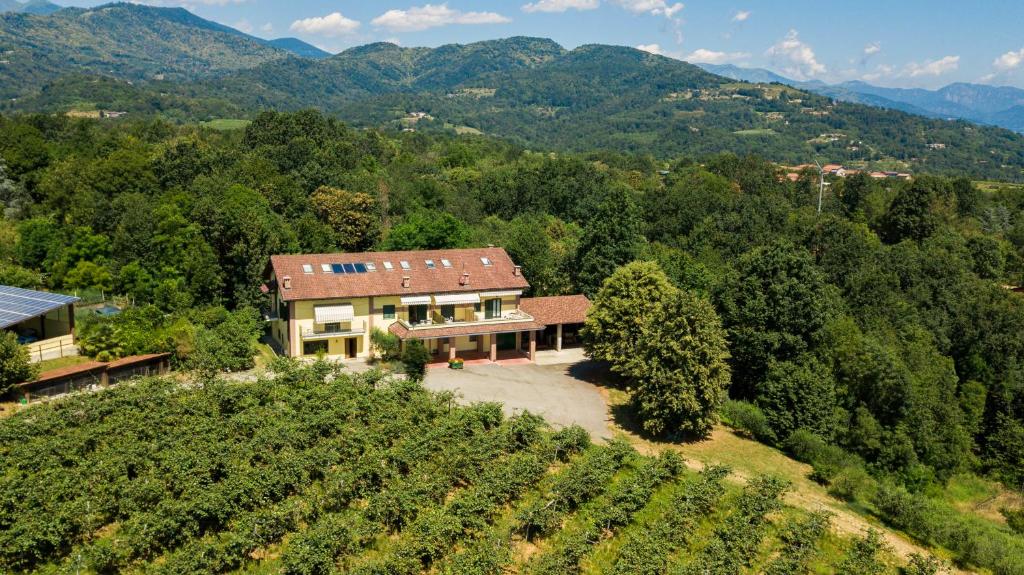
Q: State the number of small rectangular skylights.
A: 8